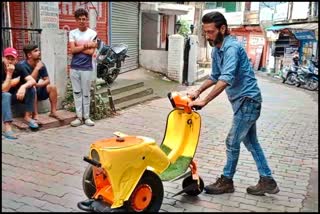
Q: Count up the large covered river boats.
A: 0